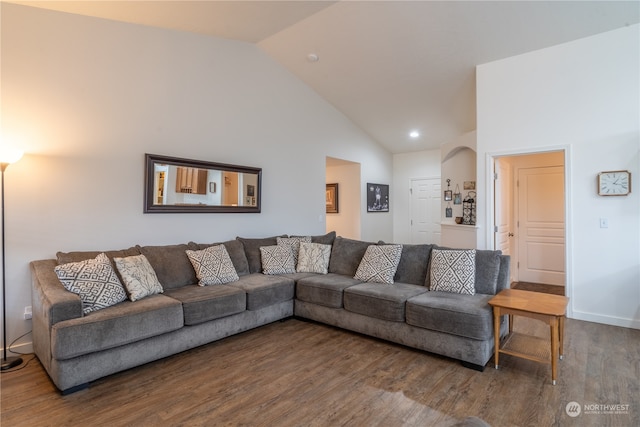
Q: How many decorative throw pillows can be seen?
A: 8